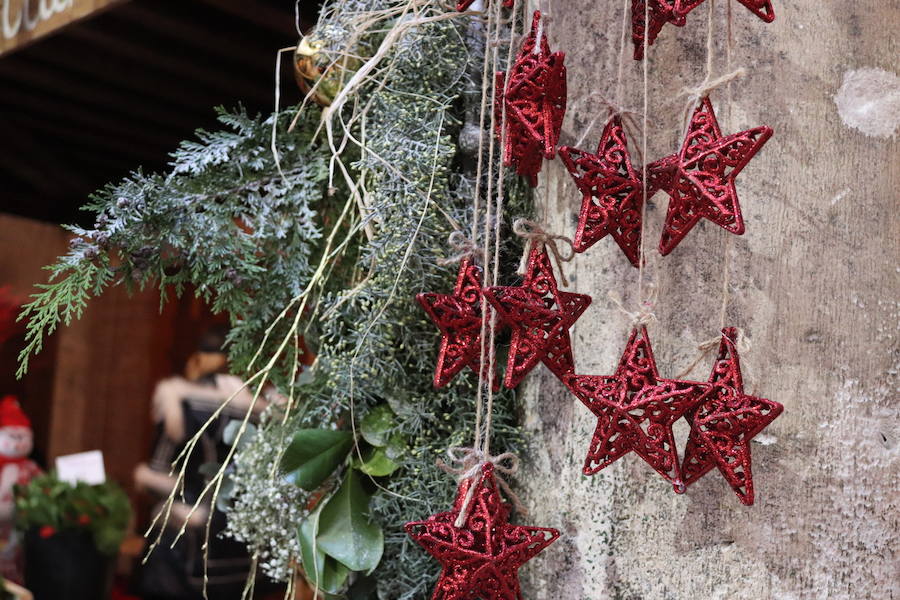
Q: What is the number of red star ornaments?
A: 11